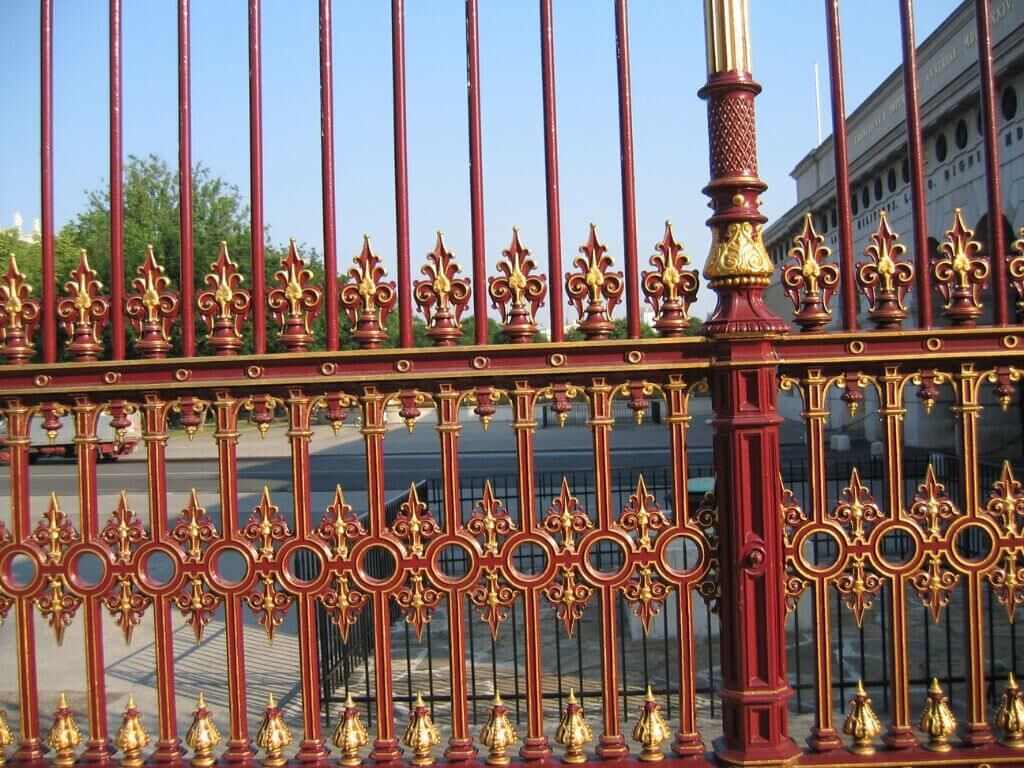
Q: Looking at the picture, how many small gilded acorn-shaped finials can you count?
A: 13